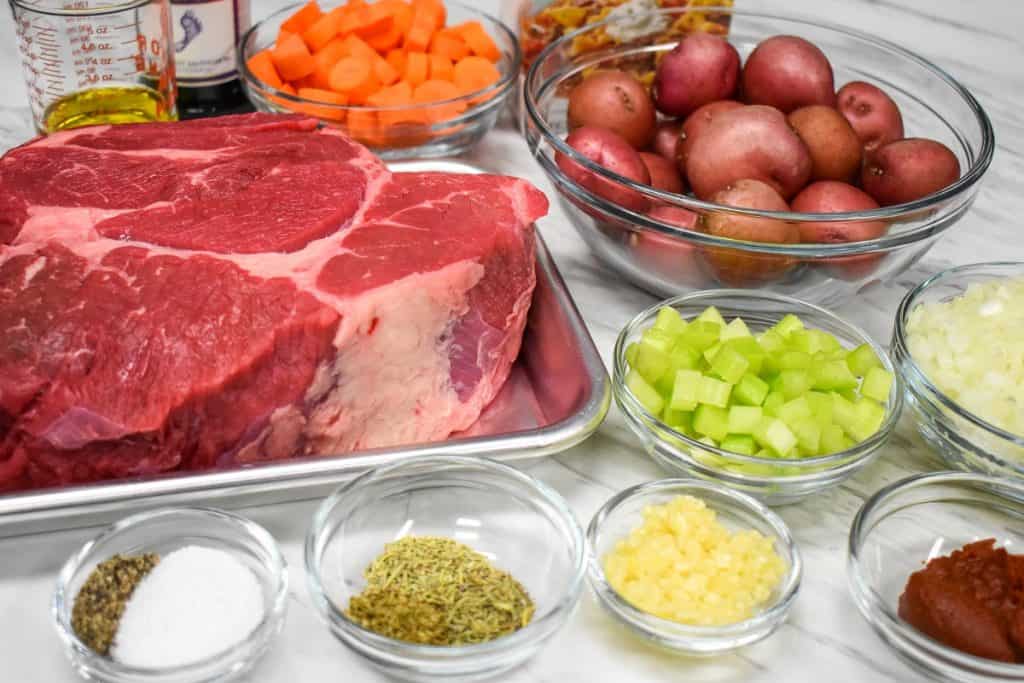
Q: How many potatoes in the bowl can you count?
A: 14